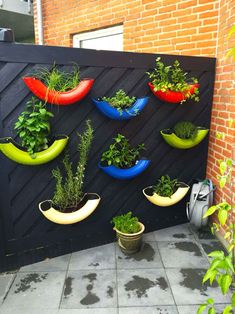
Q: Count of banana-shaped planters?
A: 8